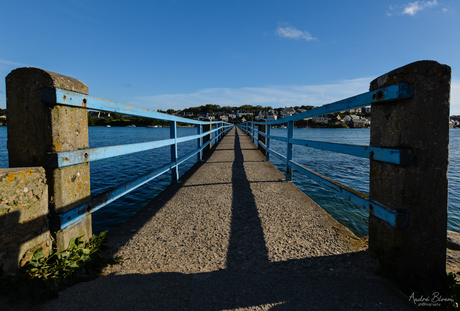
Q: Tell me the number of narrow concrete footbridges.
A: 1